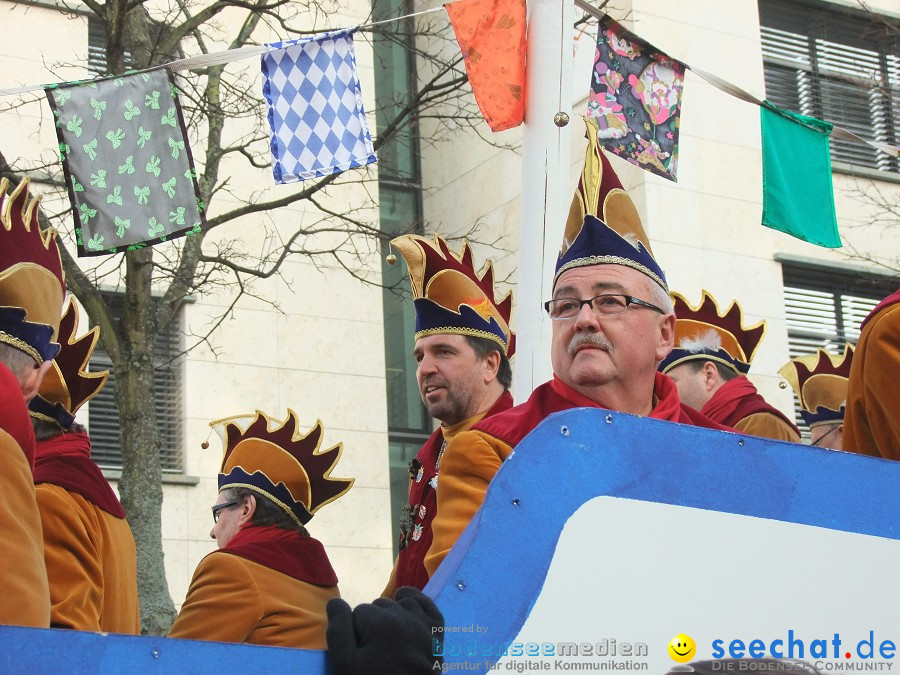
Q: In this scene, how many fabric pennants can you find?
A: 5